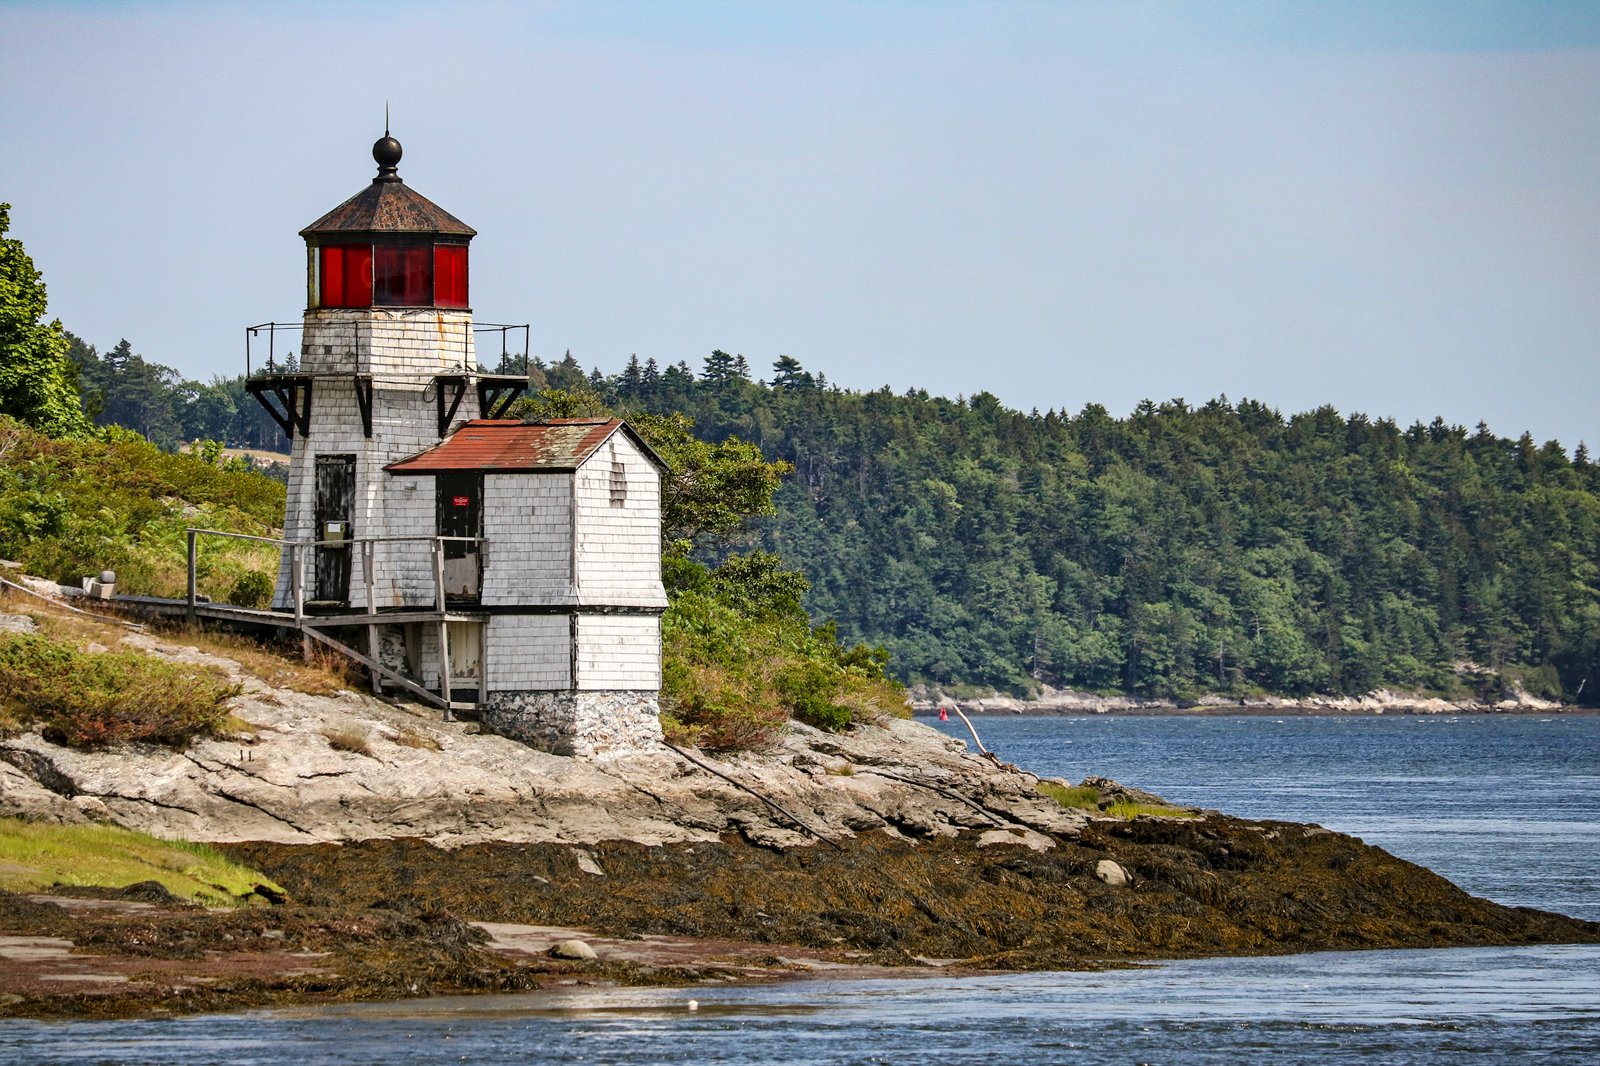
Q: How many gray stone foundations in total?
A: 1